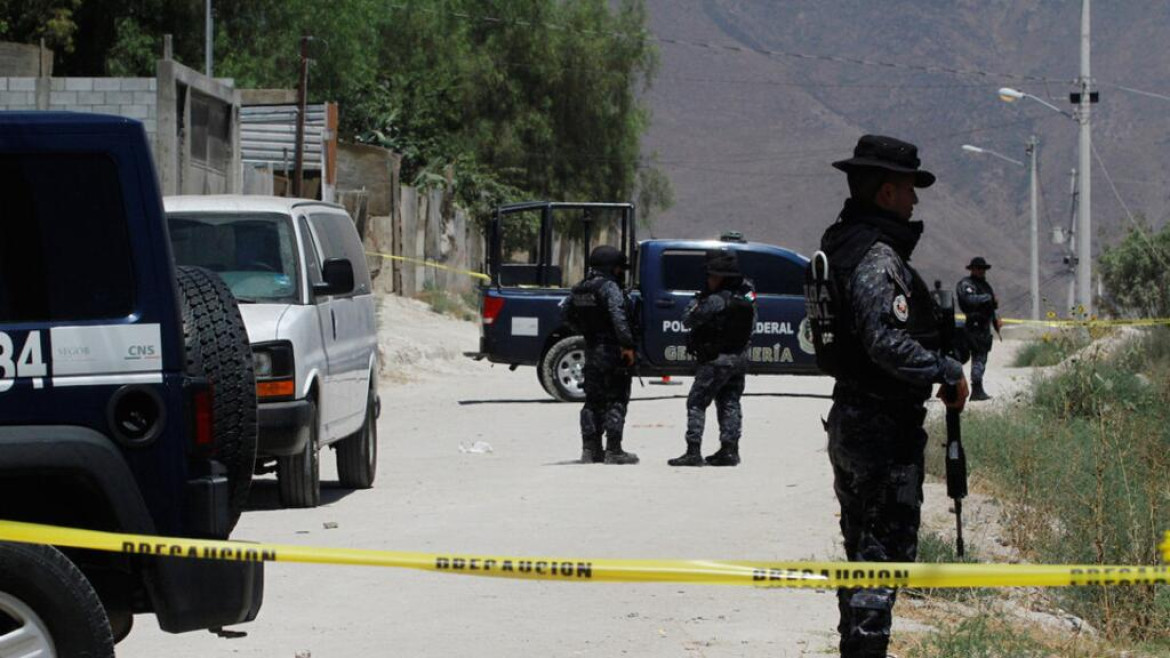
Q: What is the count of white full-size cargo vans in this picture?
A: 1